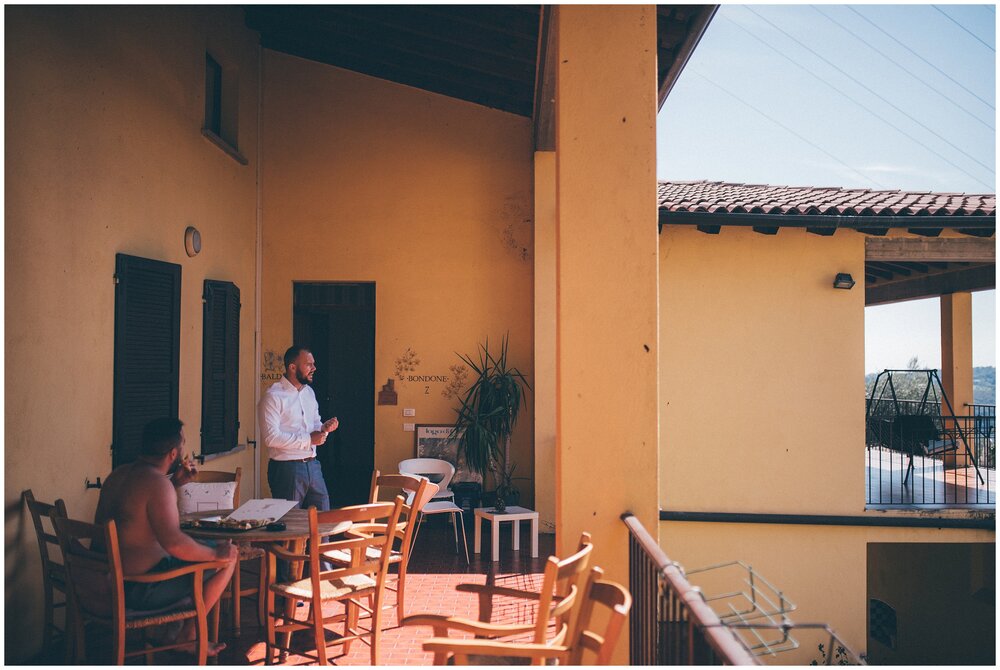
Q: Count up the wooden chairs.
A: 7